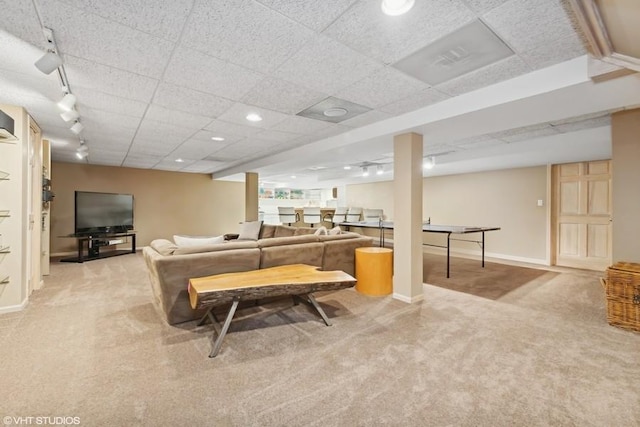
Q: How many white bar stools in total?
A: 5